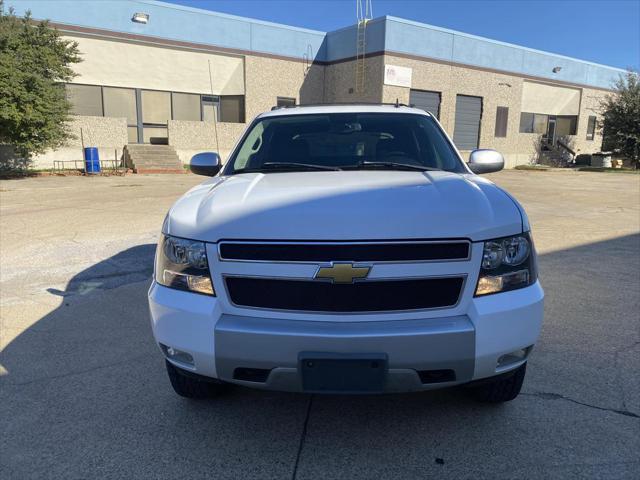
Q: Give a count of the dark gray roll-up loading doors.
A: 2